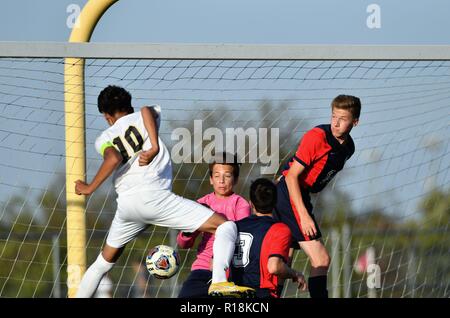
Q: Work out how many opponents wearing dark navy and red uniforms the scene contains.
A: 2